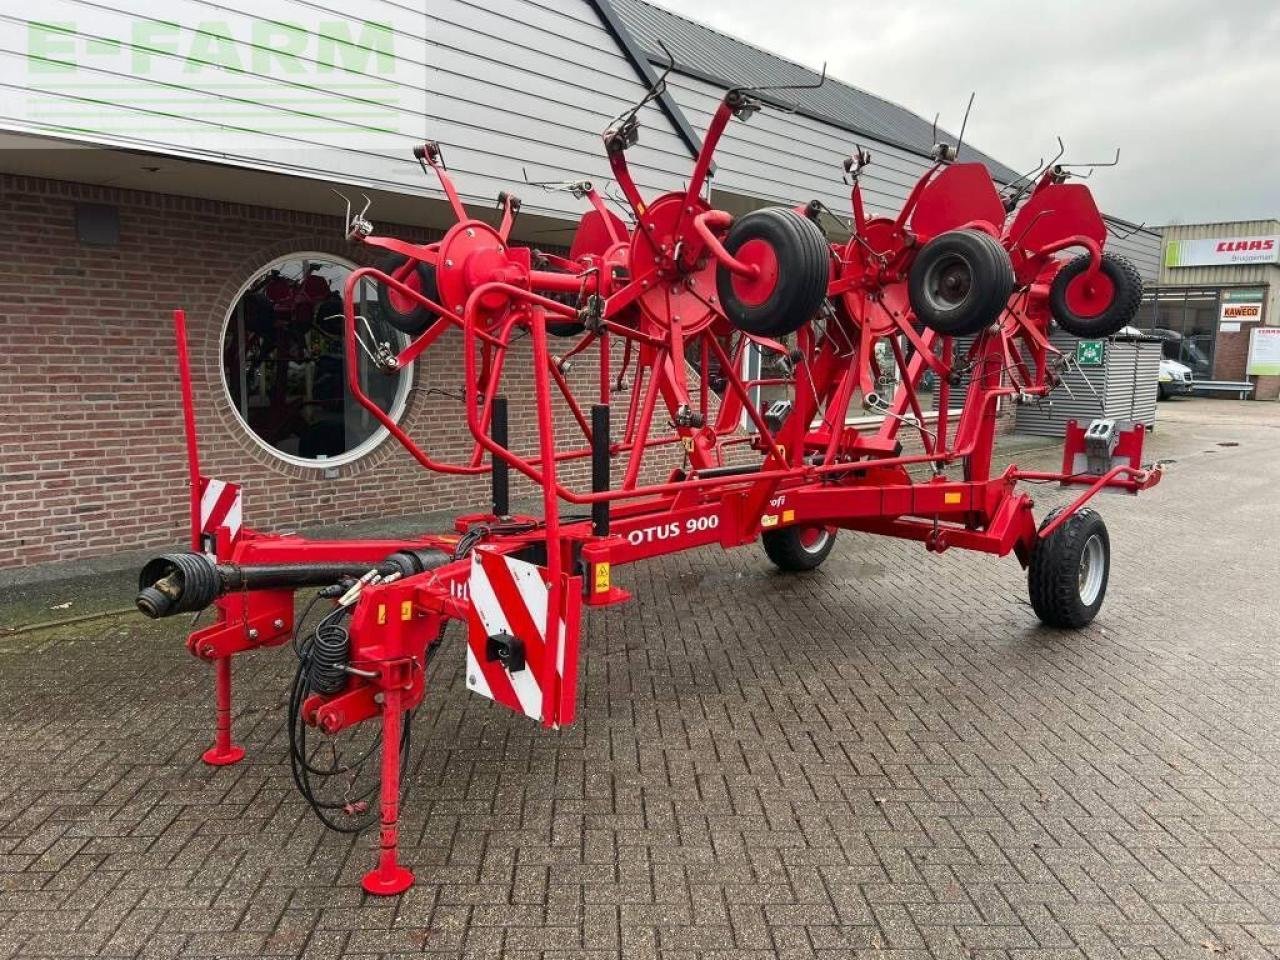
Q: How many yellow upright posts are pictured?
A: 0